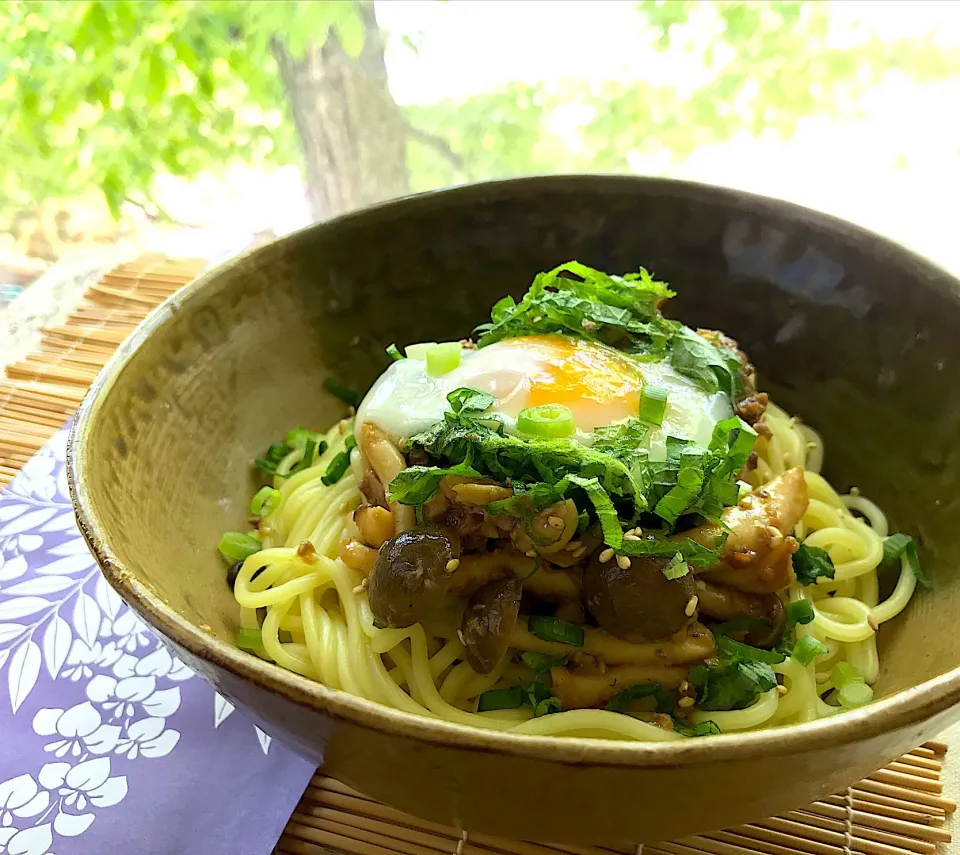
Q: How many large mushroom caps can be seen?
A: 3